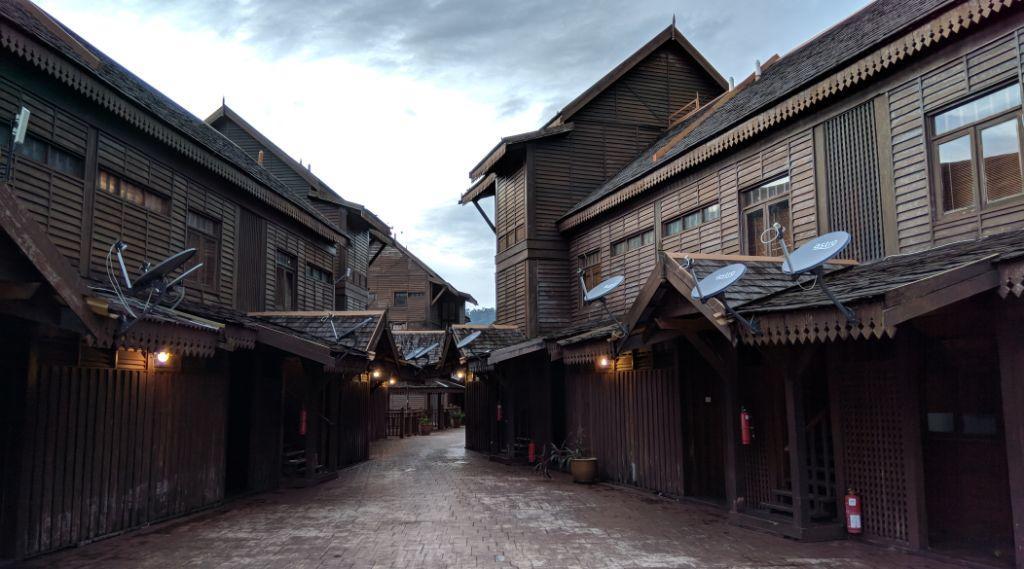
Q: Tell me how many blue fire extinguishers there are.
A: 0